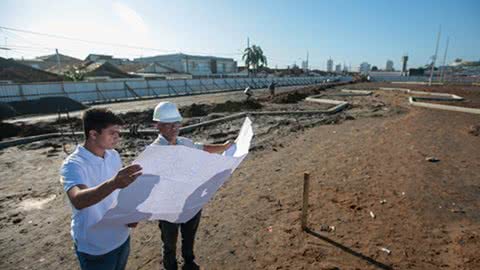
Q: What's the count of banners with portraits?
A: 0